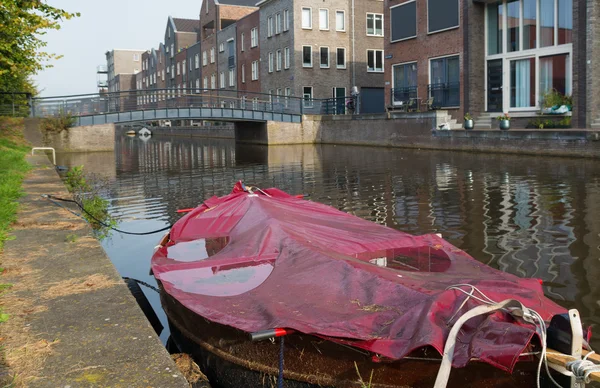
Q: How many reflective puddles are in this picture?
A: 3